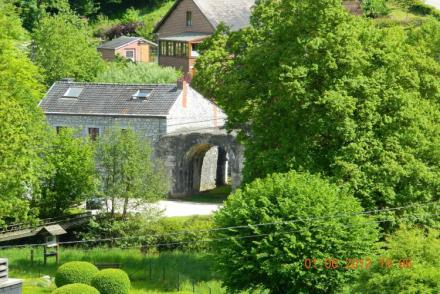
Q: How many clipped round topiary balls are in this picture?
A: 3